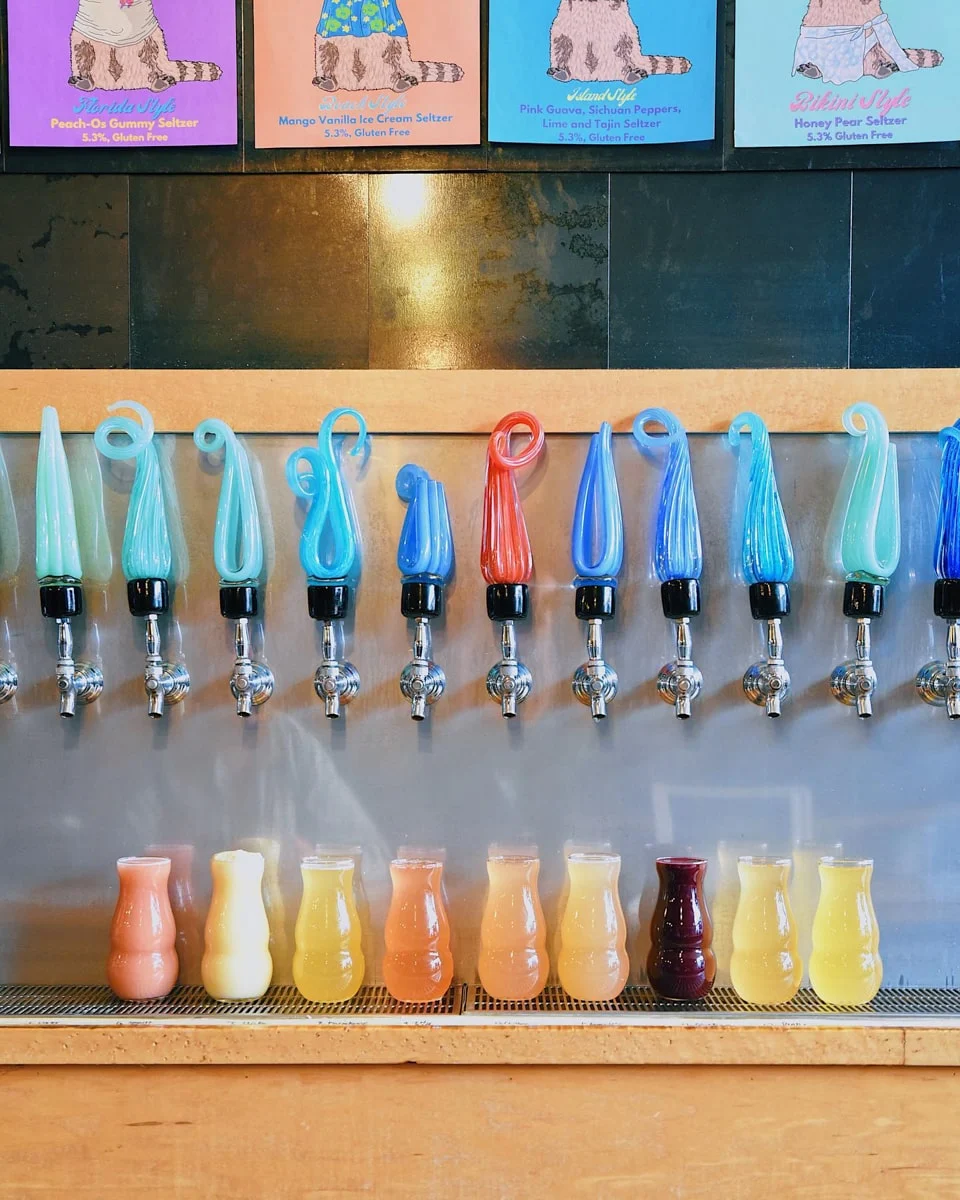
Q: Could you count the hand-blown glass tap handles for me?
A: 11